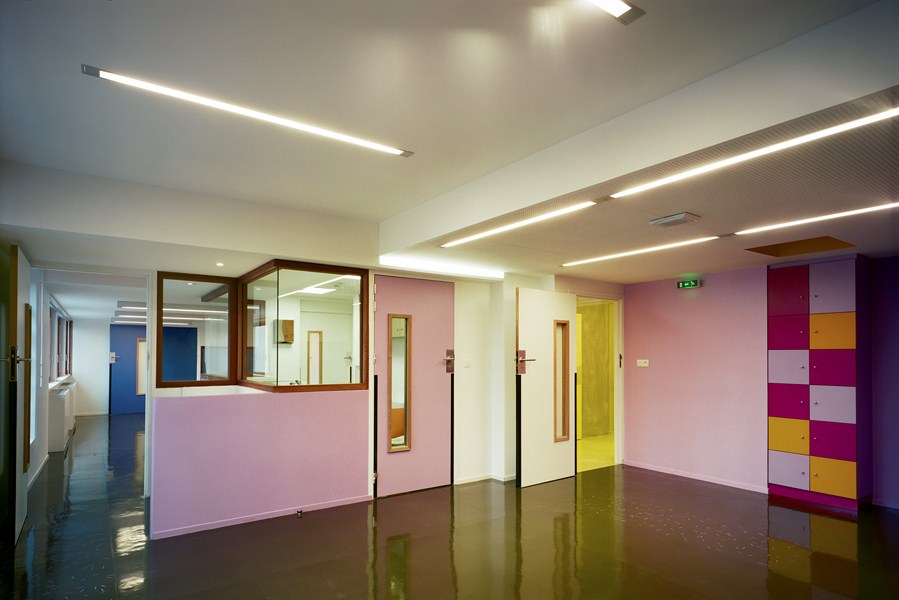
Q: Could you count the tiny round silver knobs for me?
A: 12